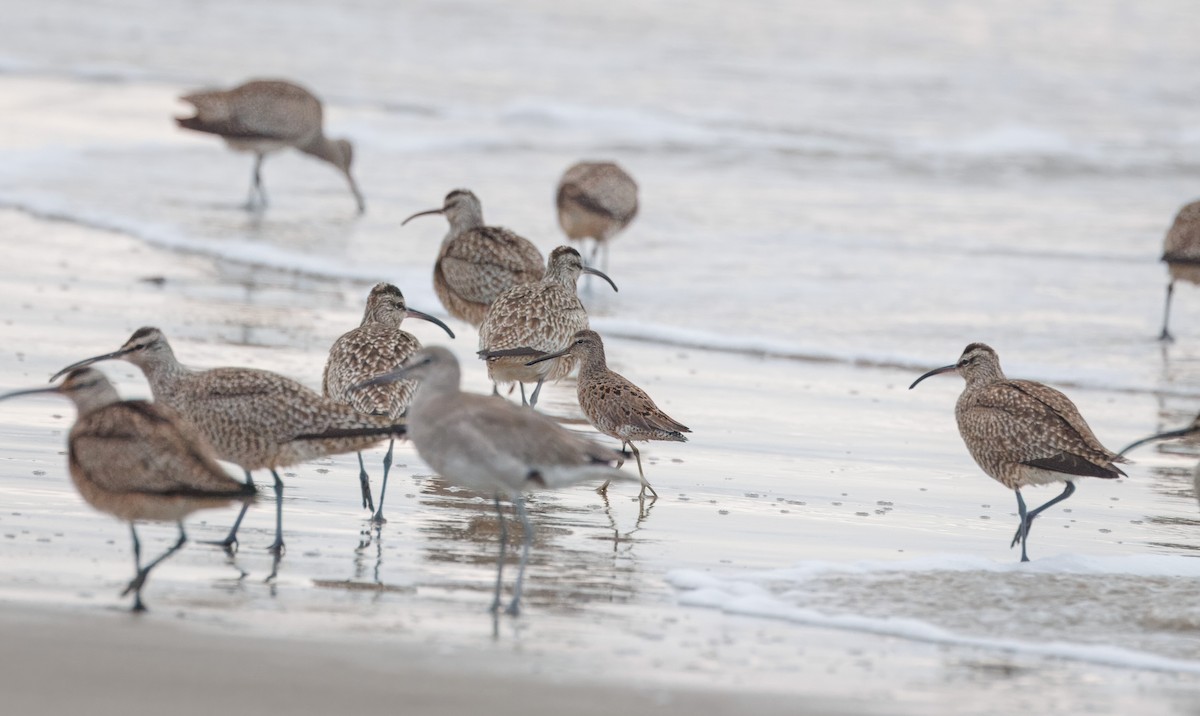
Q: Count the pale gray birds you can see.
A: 1